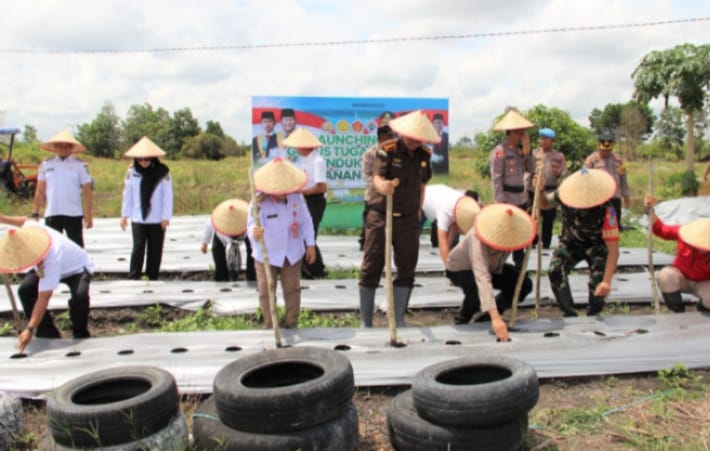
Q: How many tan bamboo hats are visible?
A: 12